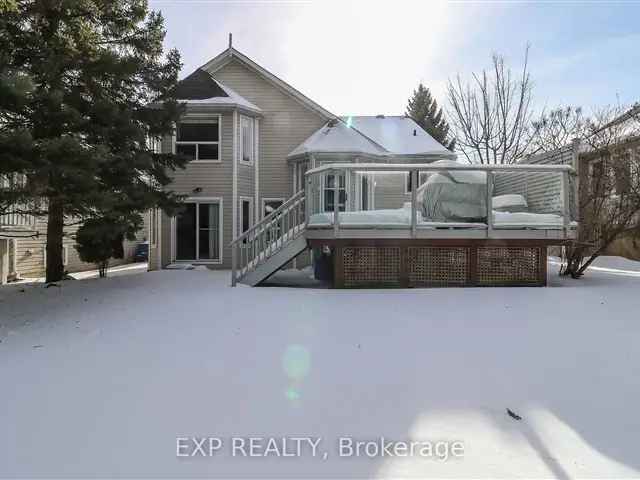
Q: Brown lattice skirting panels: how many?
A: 3